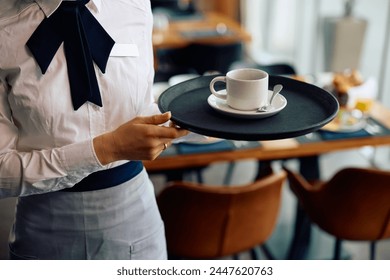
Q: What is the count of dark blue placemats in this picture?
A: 2